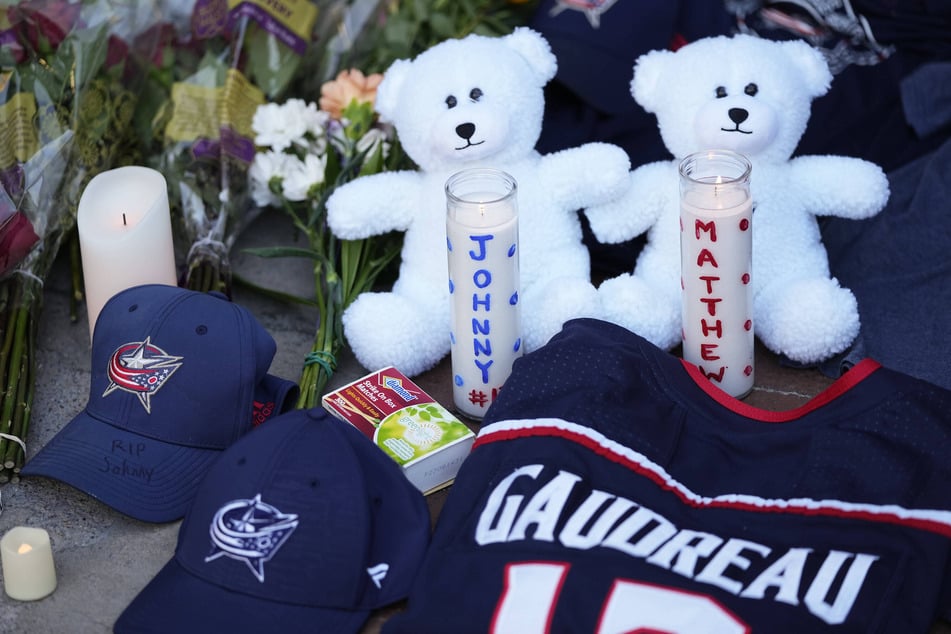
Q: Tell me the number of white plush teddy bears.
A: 2